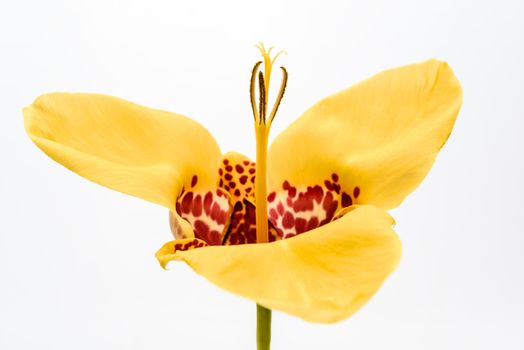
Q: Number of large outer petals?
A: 3